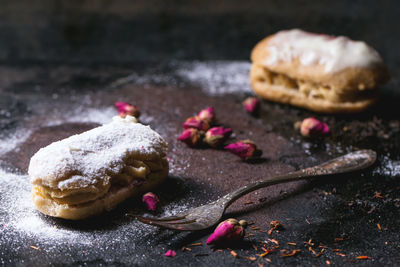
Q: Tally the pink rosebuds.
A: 10